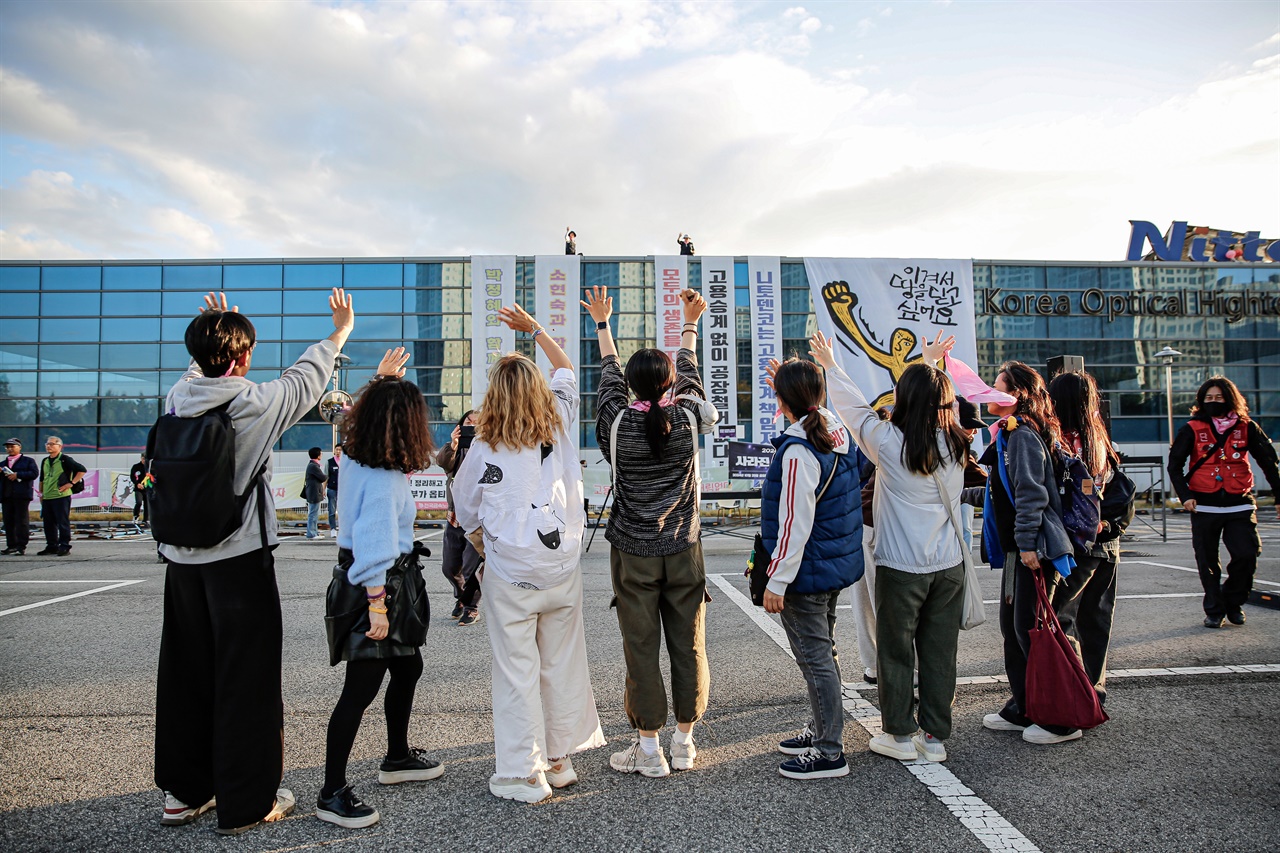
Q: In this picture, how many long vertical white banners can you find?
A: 5